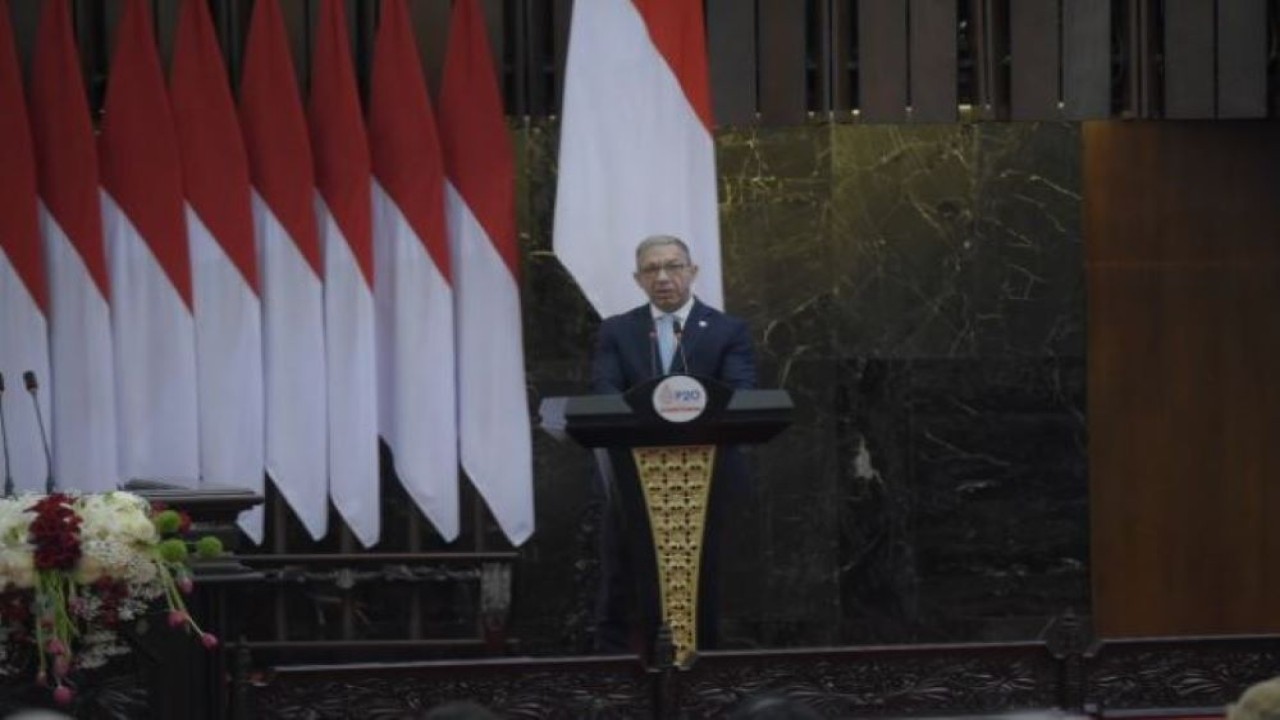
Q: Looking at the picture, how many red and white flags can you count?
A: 9